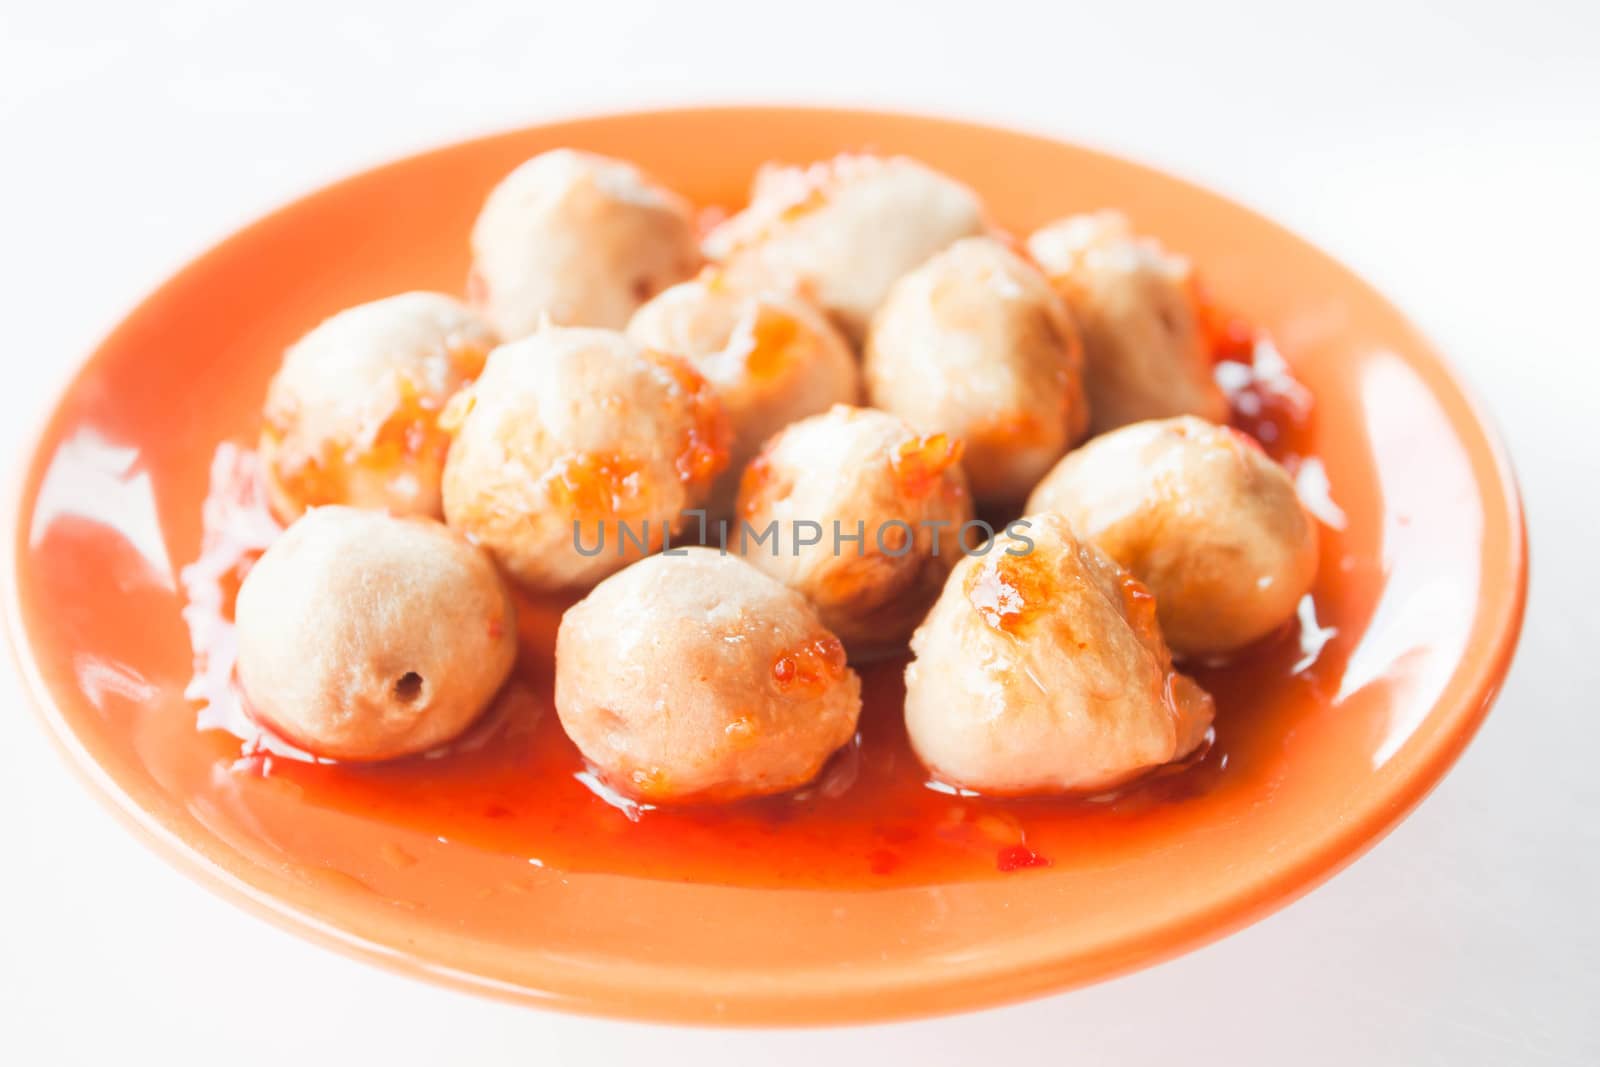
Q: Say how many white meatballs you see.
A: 12